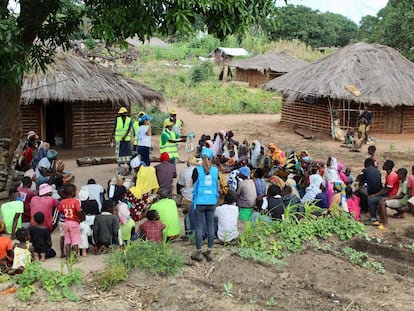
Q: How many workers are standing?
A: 6